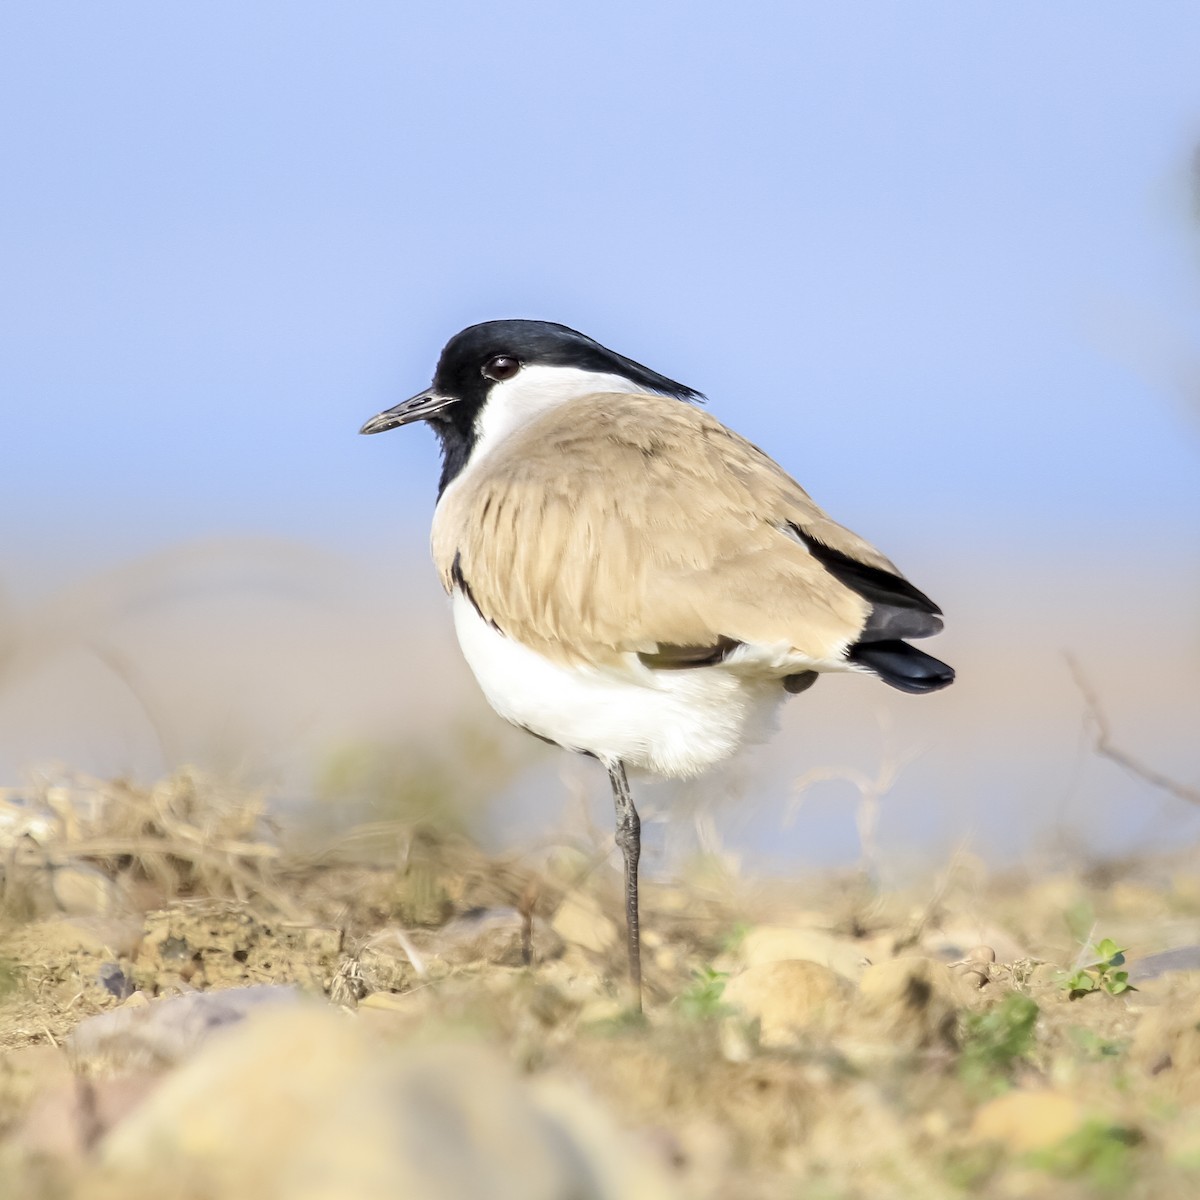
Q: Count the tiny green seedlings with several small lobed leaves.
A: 1